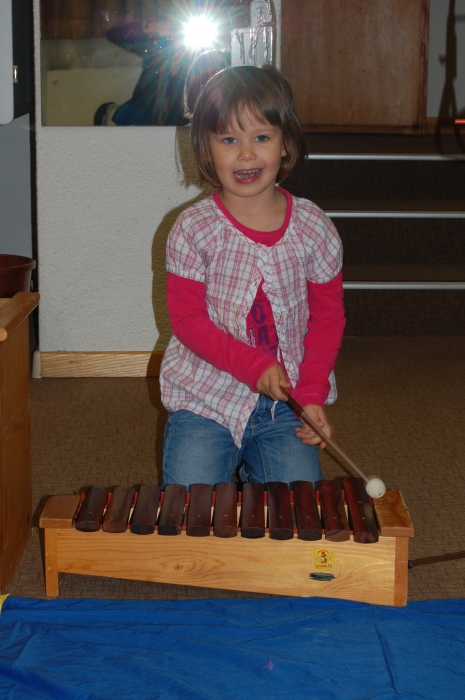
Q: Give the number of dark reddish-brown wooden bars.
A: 11